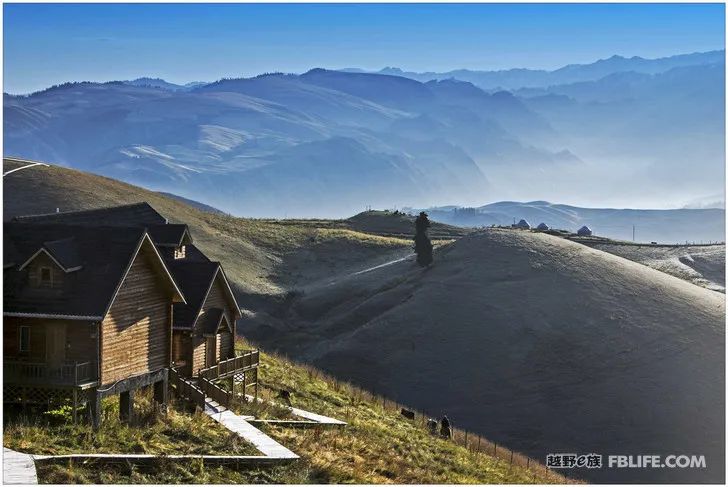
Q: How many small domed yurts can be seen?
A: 3